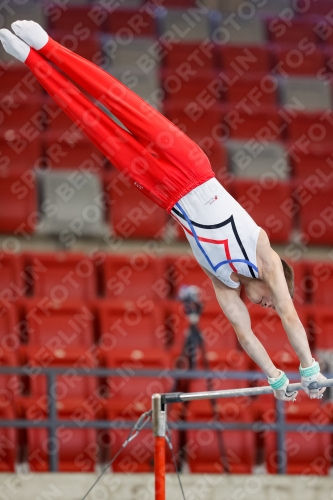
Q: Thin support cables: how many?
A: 2